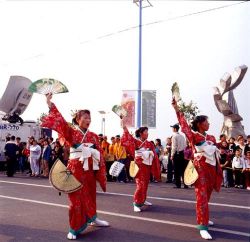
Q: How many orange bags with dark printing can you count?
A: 0